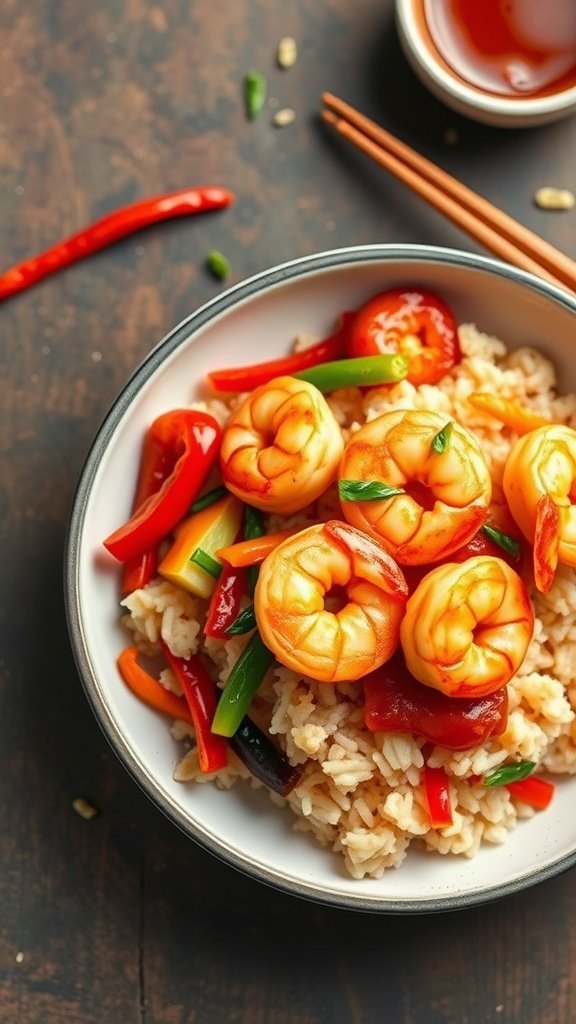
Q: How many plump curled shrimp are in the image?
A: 5